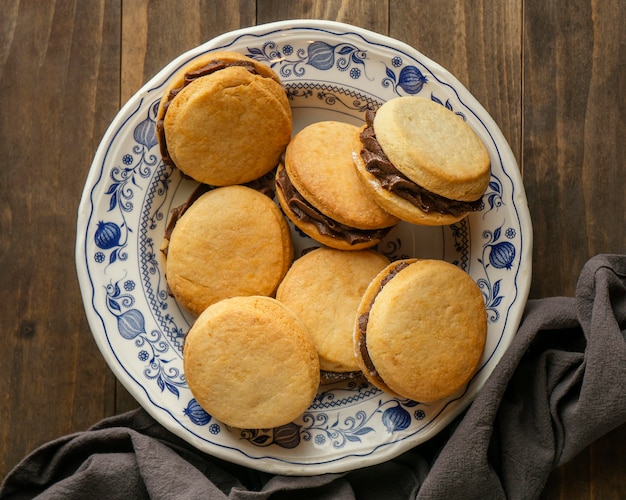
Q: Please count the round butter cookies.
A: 7